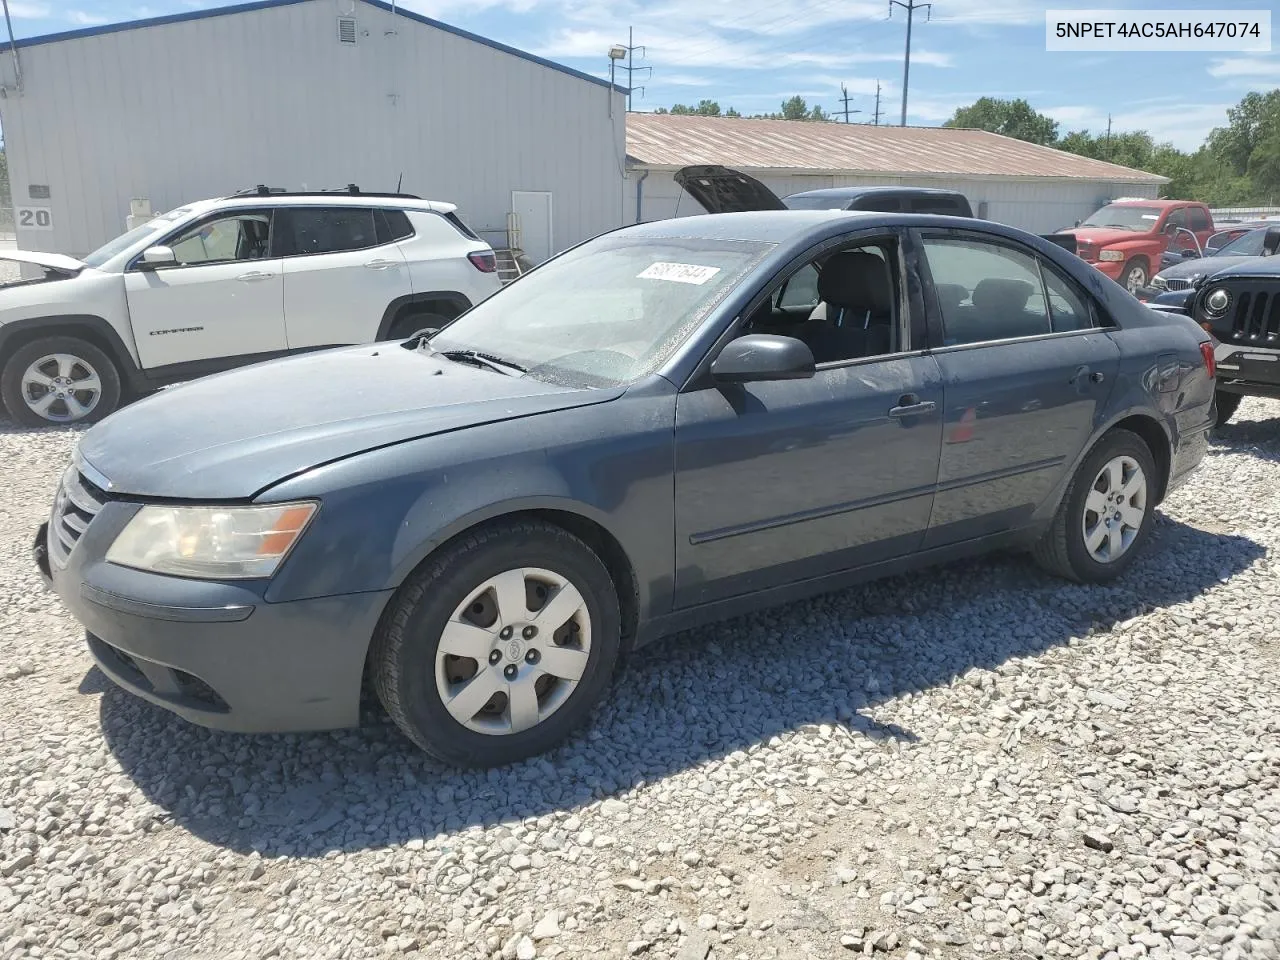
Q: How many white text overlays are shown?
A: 1